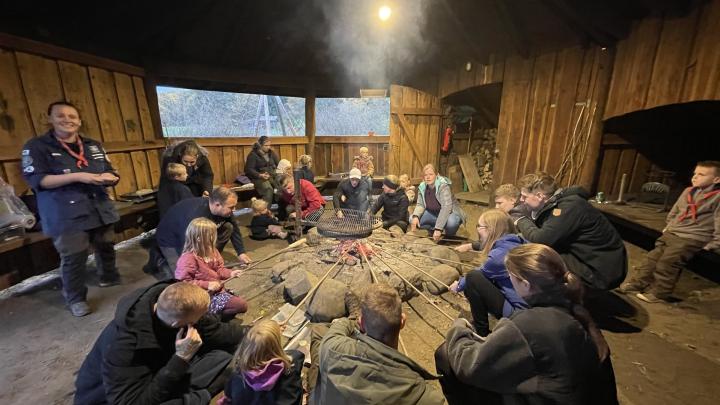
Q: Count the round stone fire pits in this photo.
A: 1